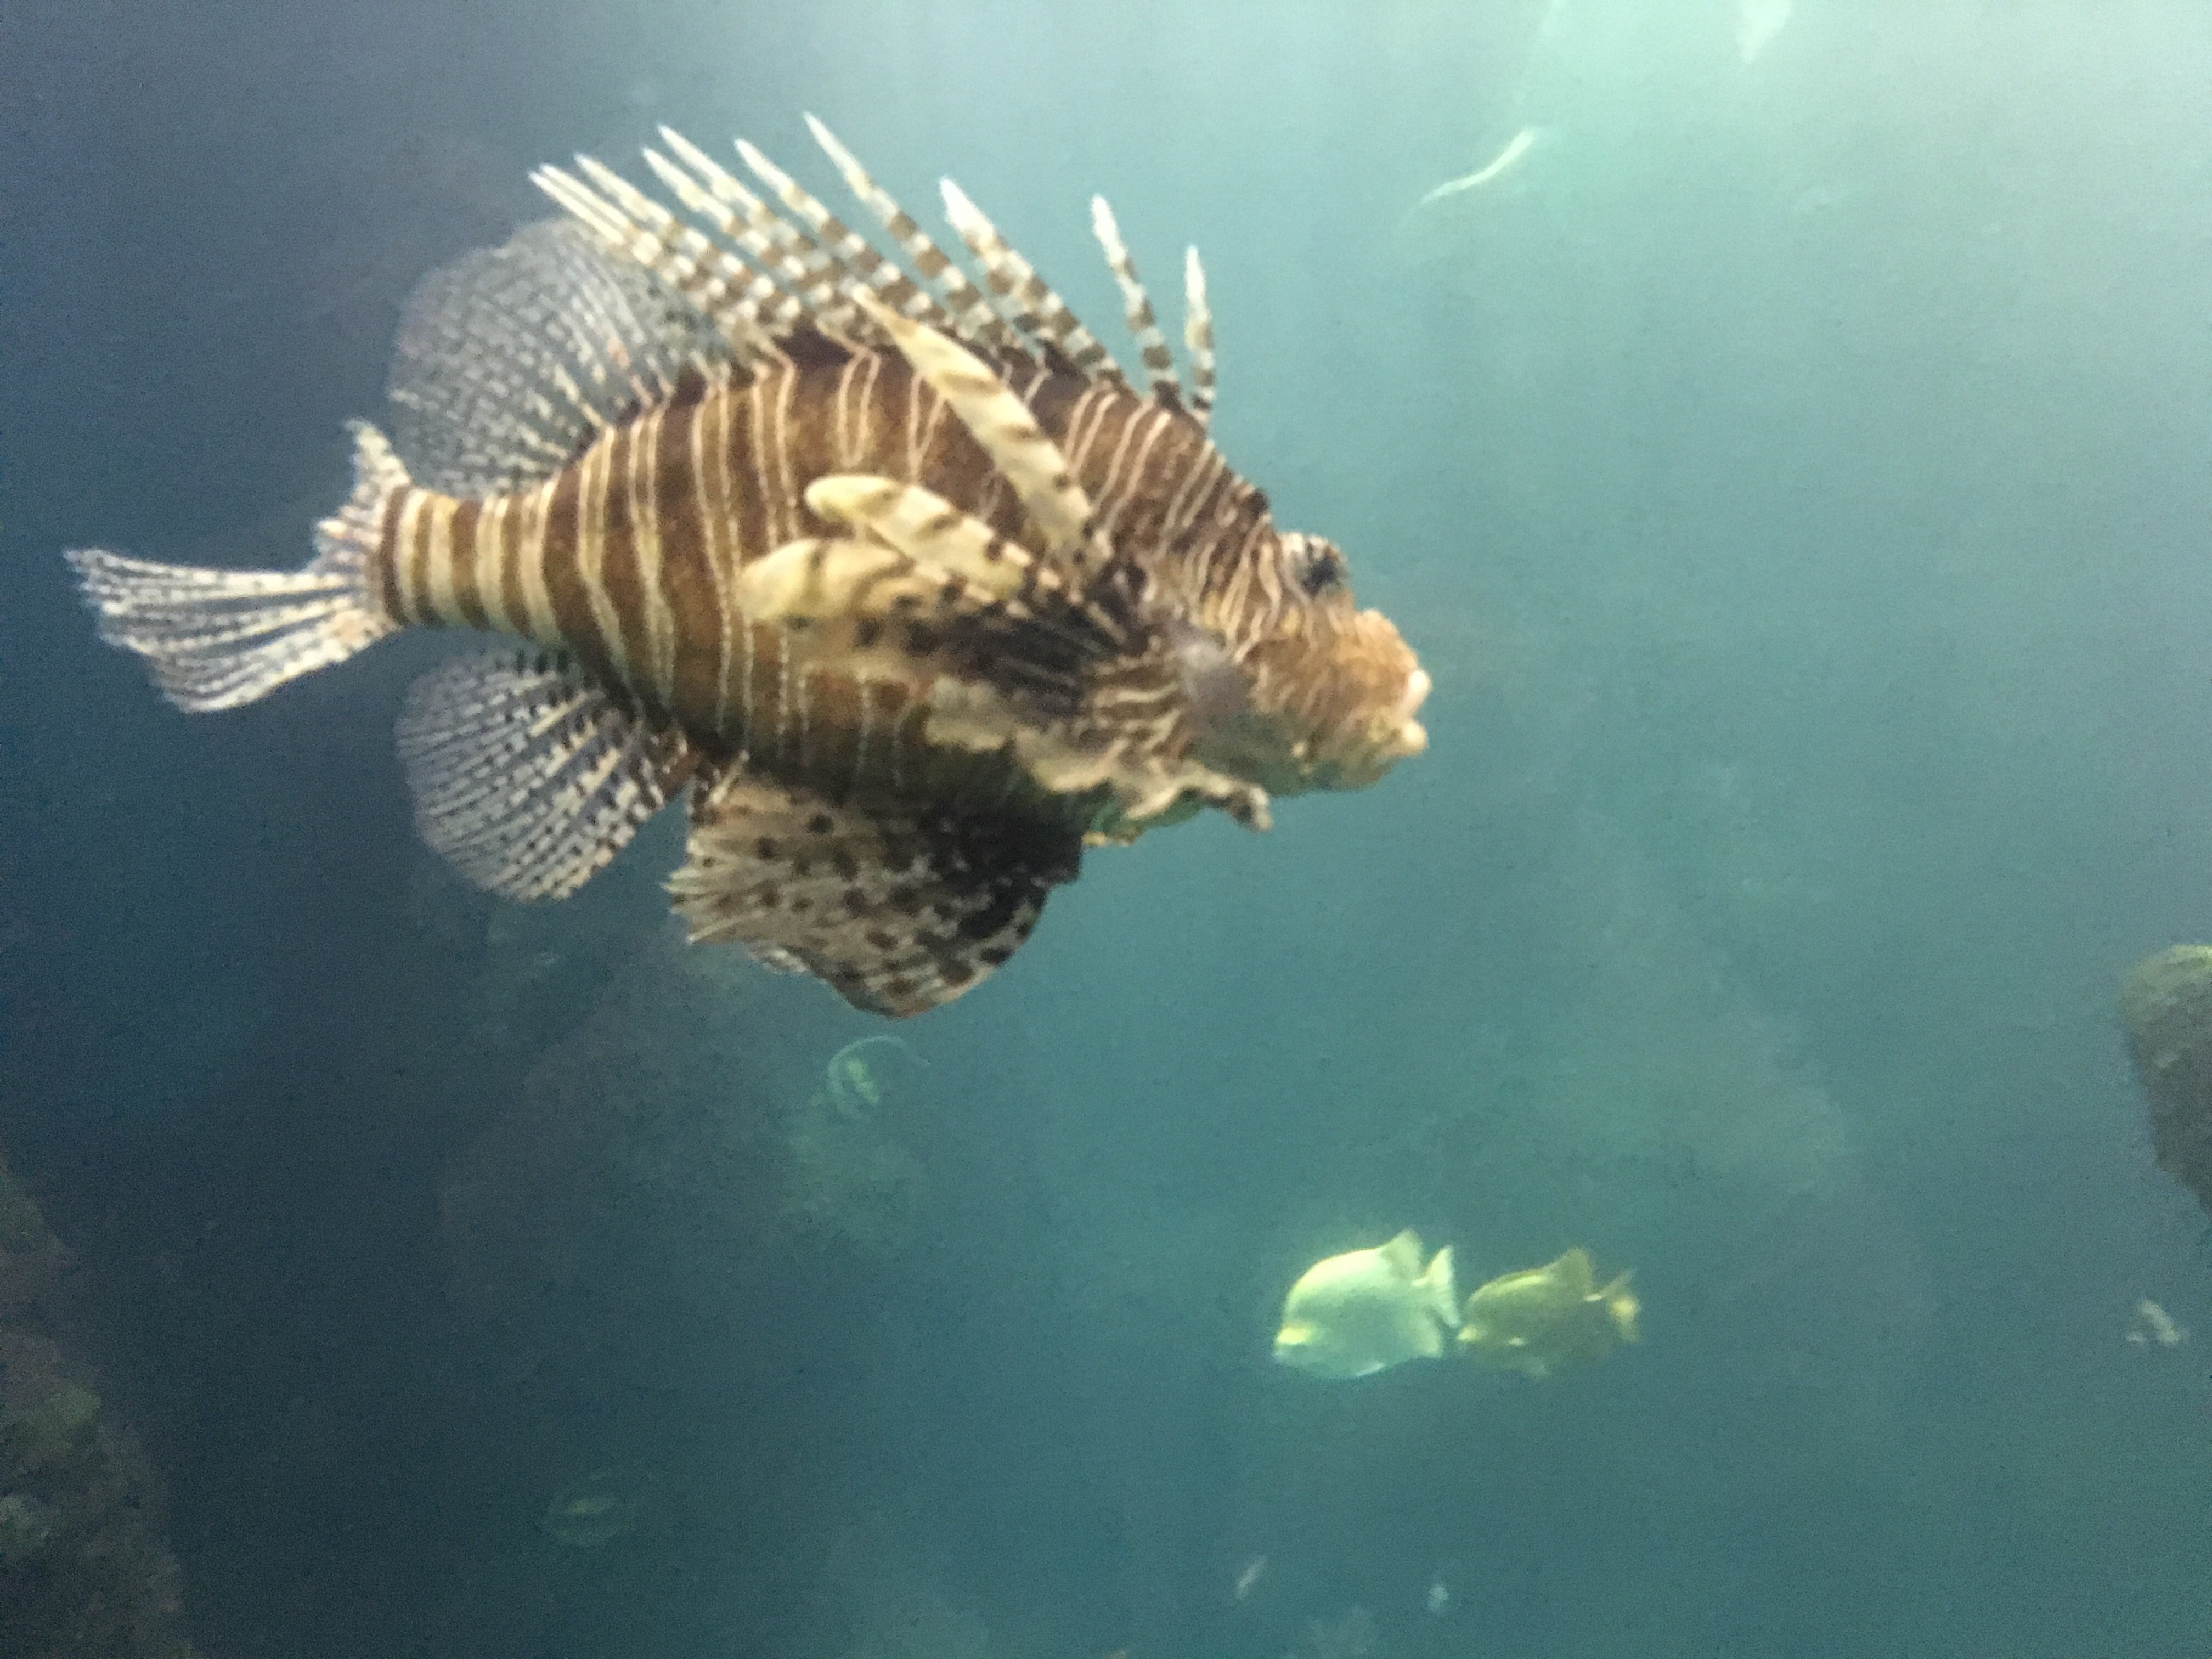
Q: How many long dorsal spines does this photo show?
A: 10